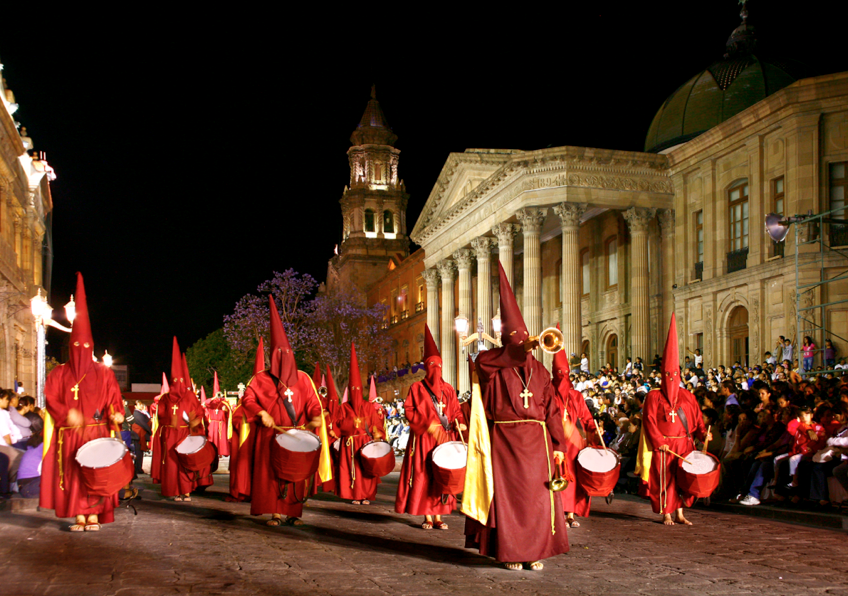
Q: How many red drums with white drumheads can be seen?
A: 7